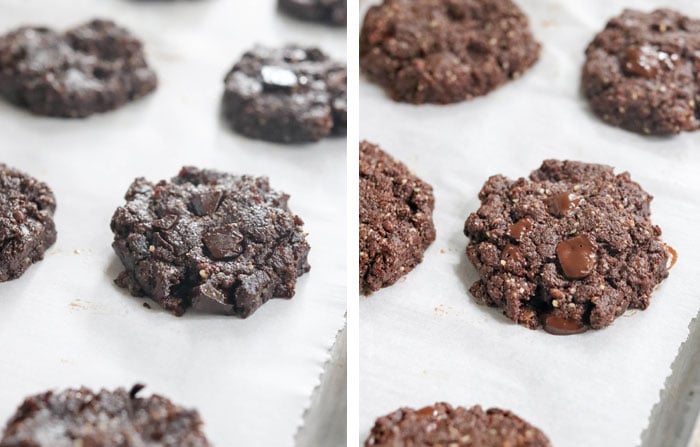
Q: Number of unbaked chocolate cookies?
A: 6